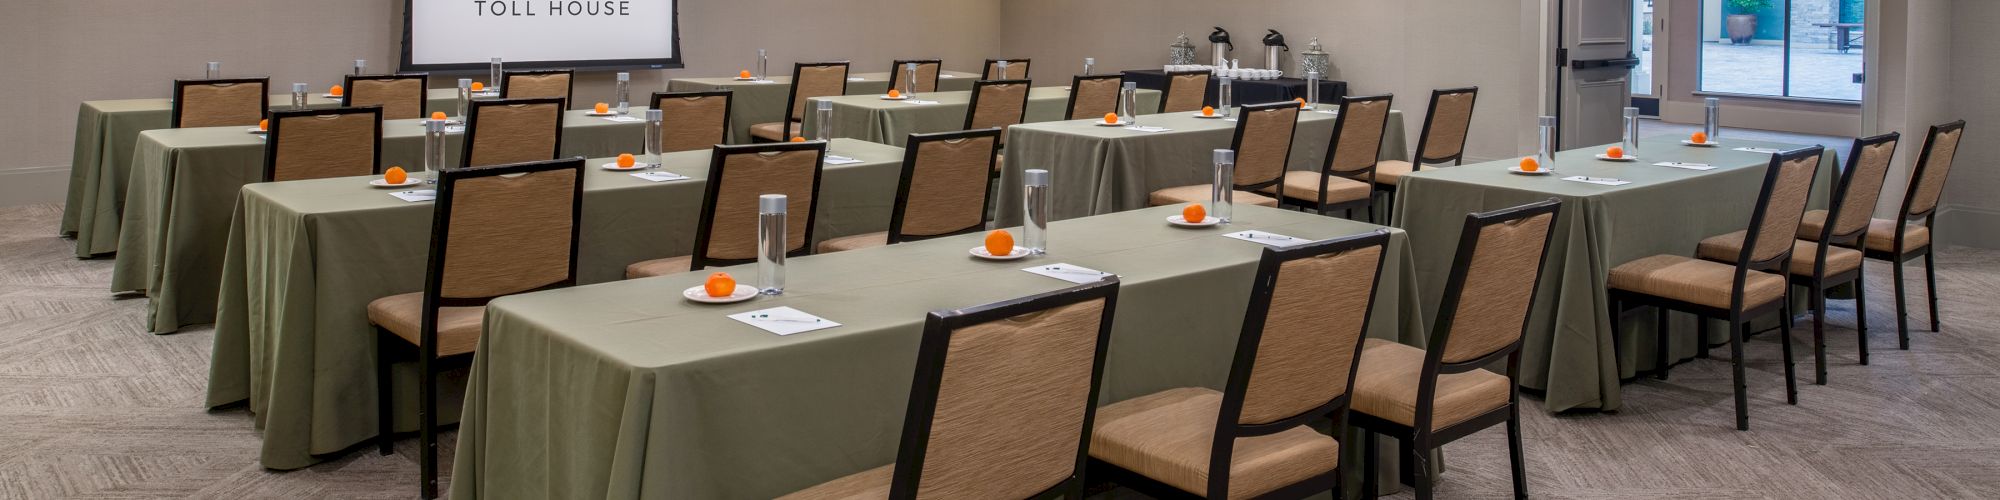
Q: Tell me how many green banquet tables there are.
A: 8